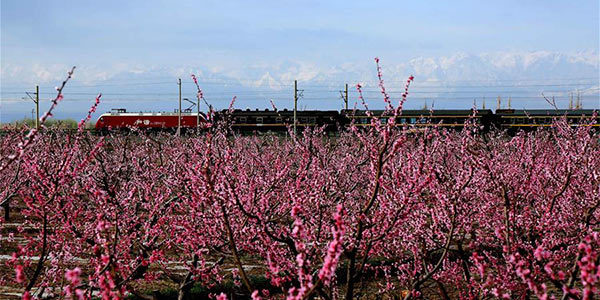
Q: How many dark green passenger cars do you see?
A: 3